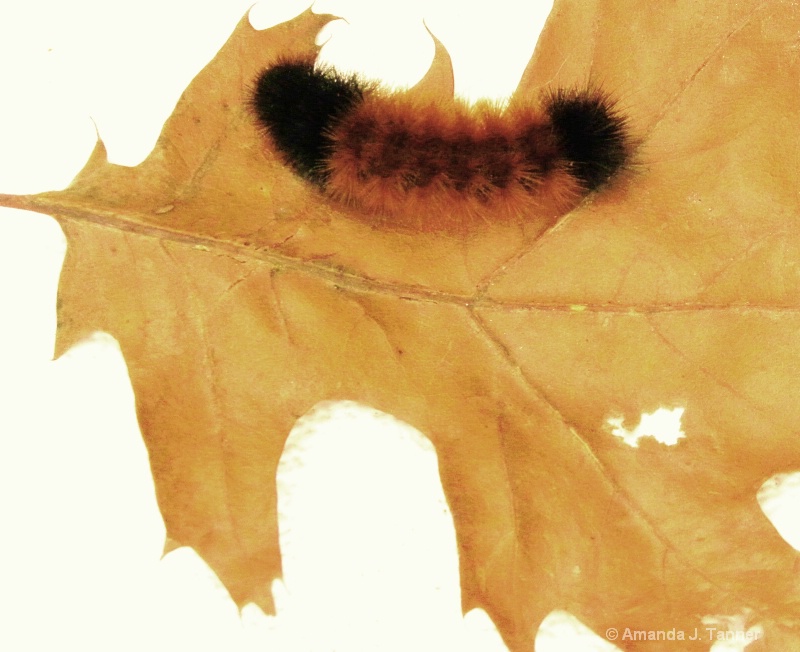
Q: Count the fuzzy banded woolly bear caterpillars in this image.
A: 1